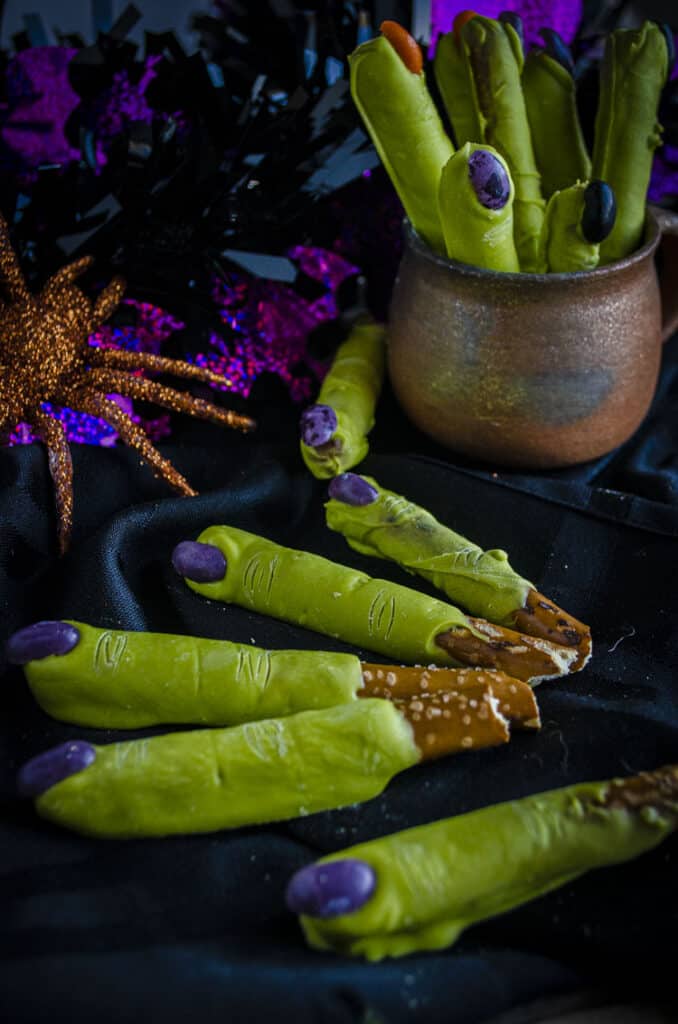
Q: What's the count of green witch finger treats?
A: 13